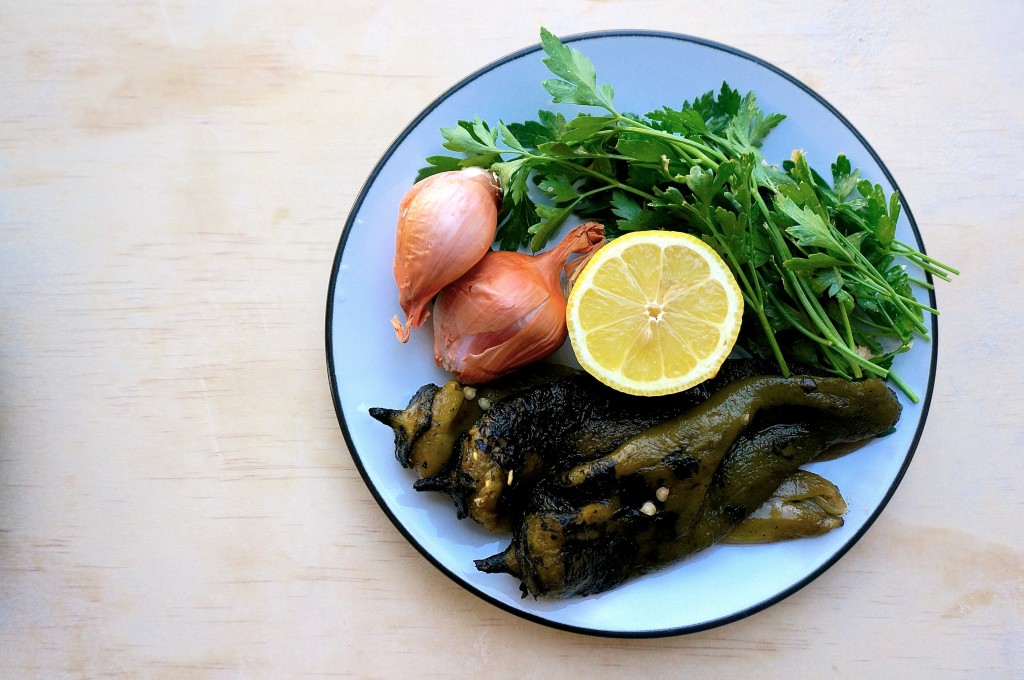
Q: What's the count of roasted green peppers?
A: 3